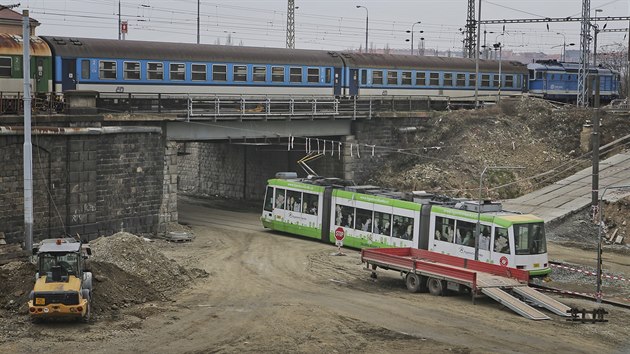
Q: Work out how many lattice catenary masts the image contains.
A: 3